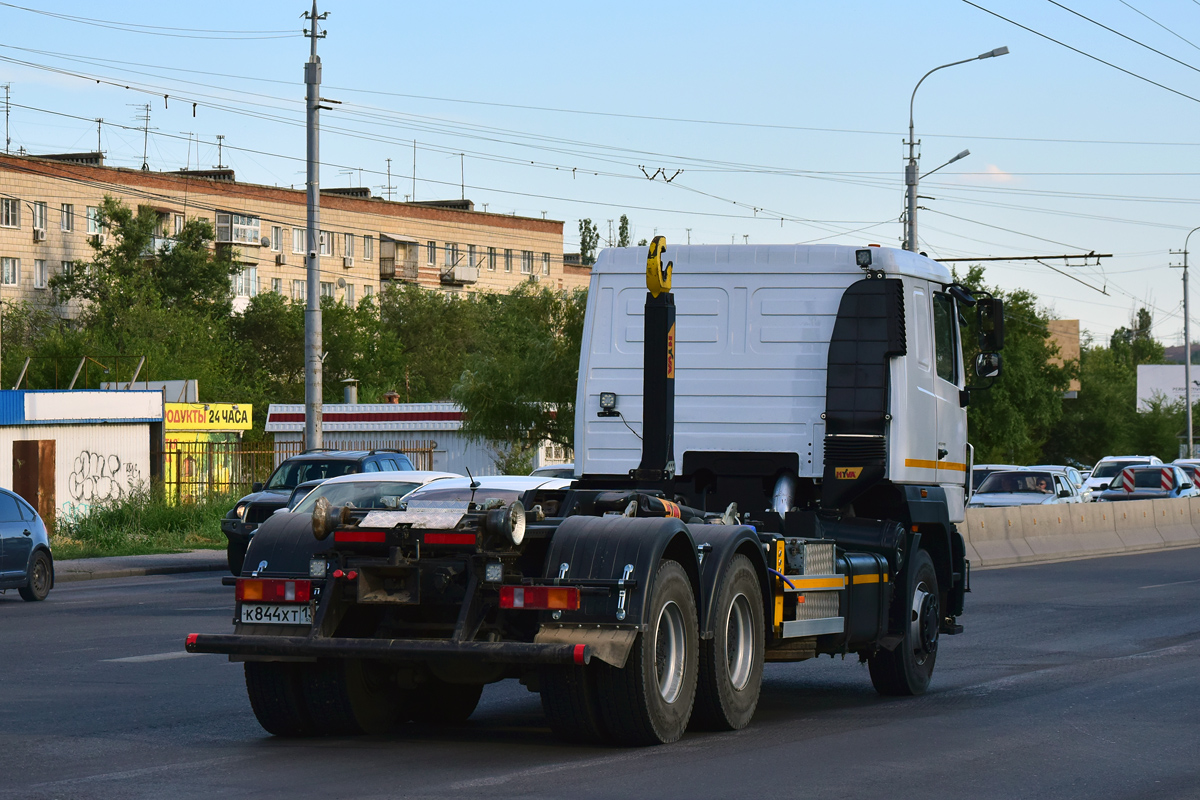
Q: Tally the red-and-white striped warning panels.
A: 3